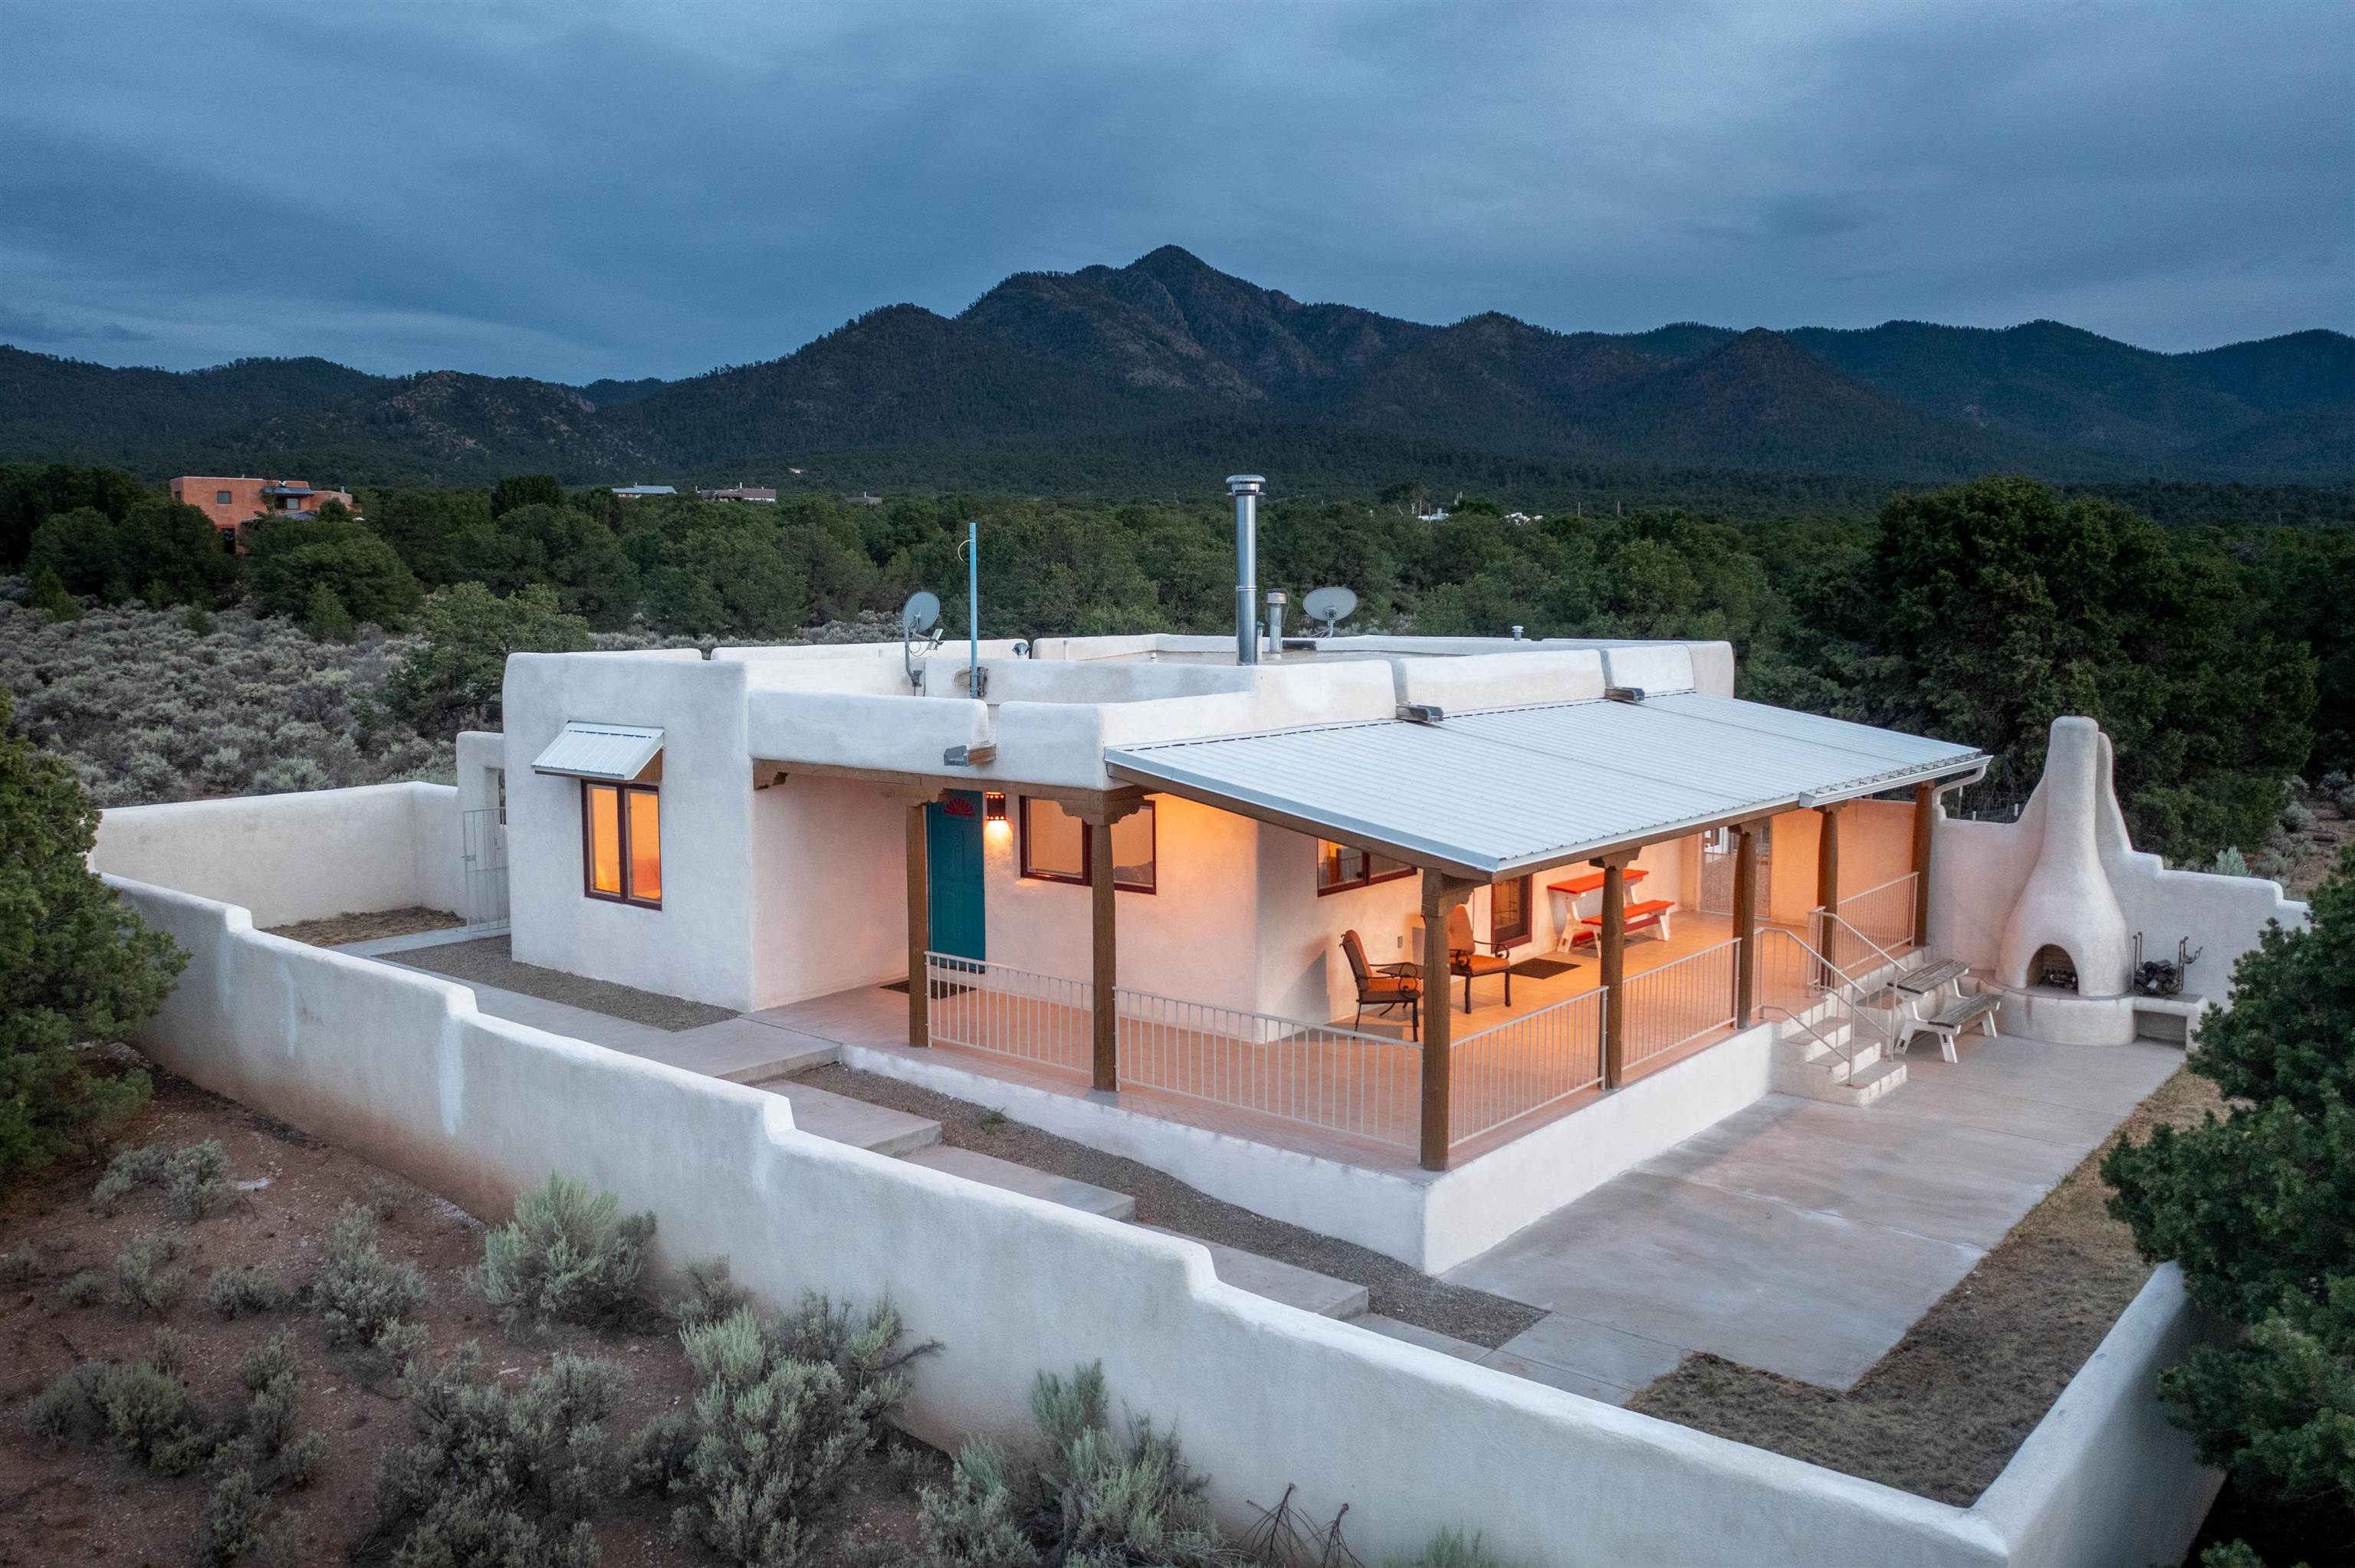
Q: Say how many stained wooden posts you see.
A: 7